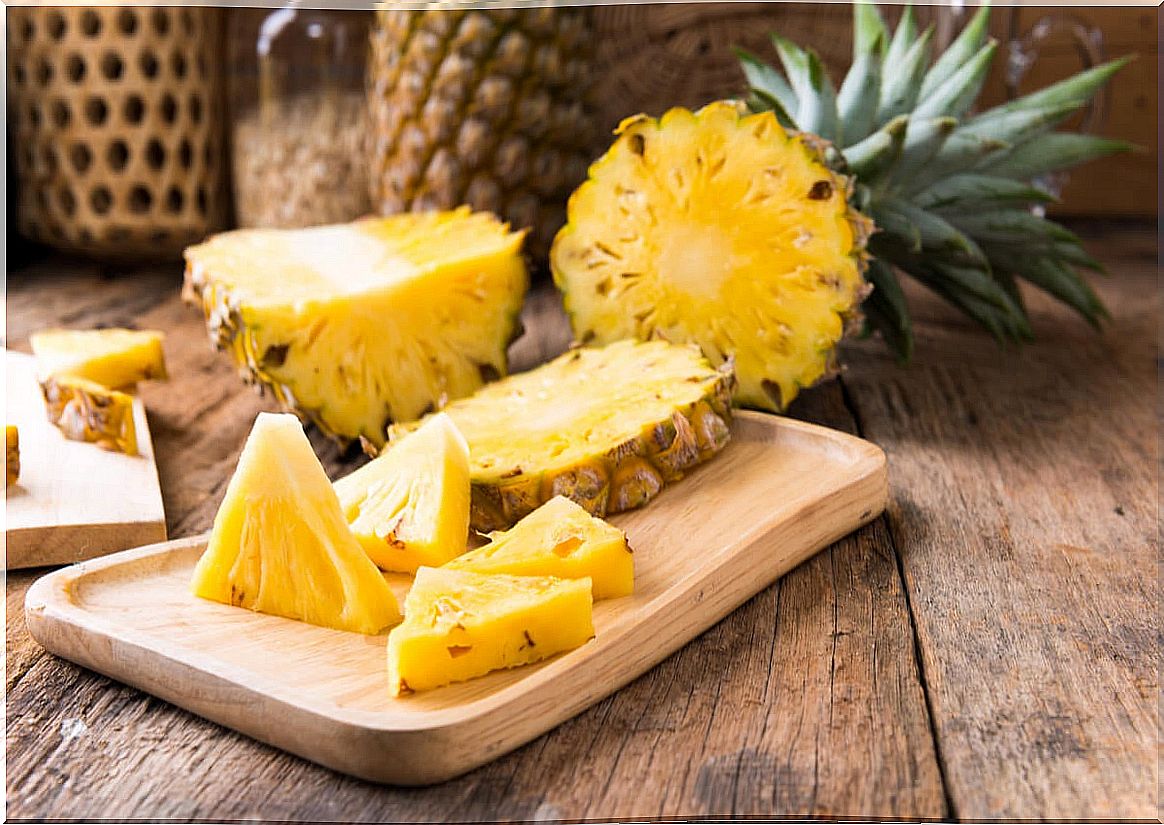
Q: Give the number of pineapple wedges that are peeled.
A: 4